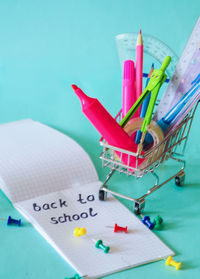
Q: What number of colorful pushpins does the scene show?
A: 8